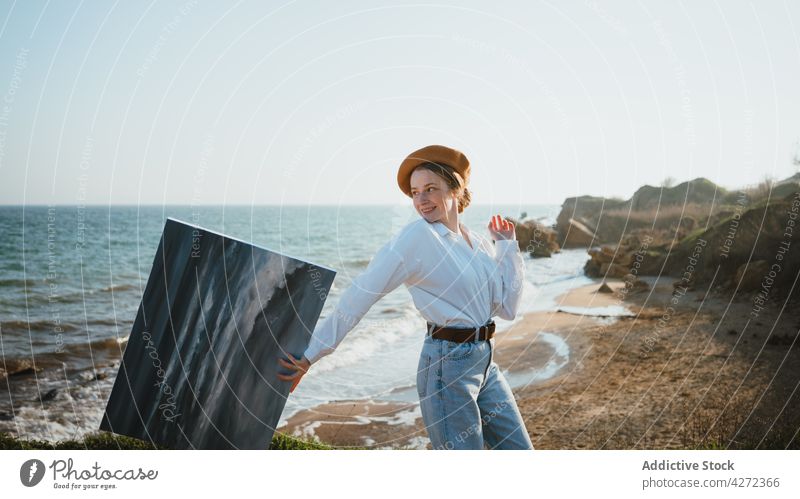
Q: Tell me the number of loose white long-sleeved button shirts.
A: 1